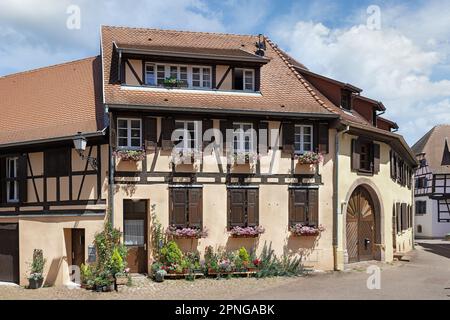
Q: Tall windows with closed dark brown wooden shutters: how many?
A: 3